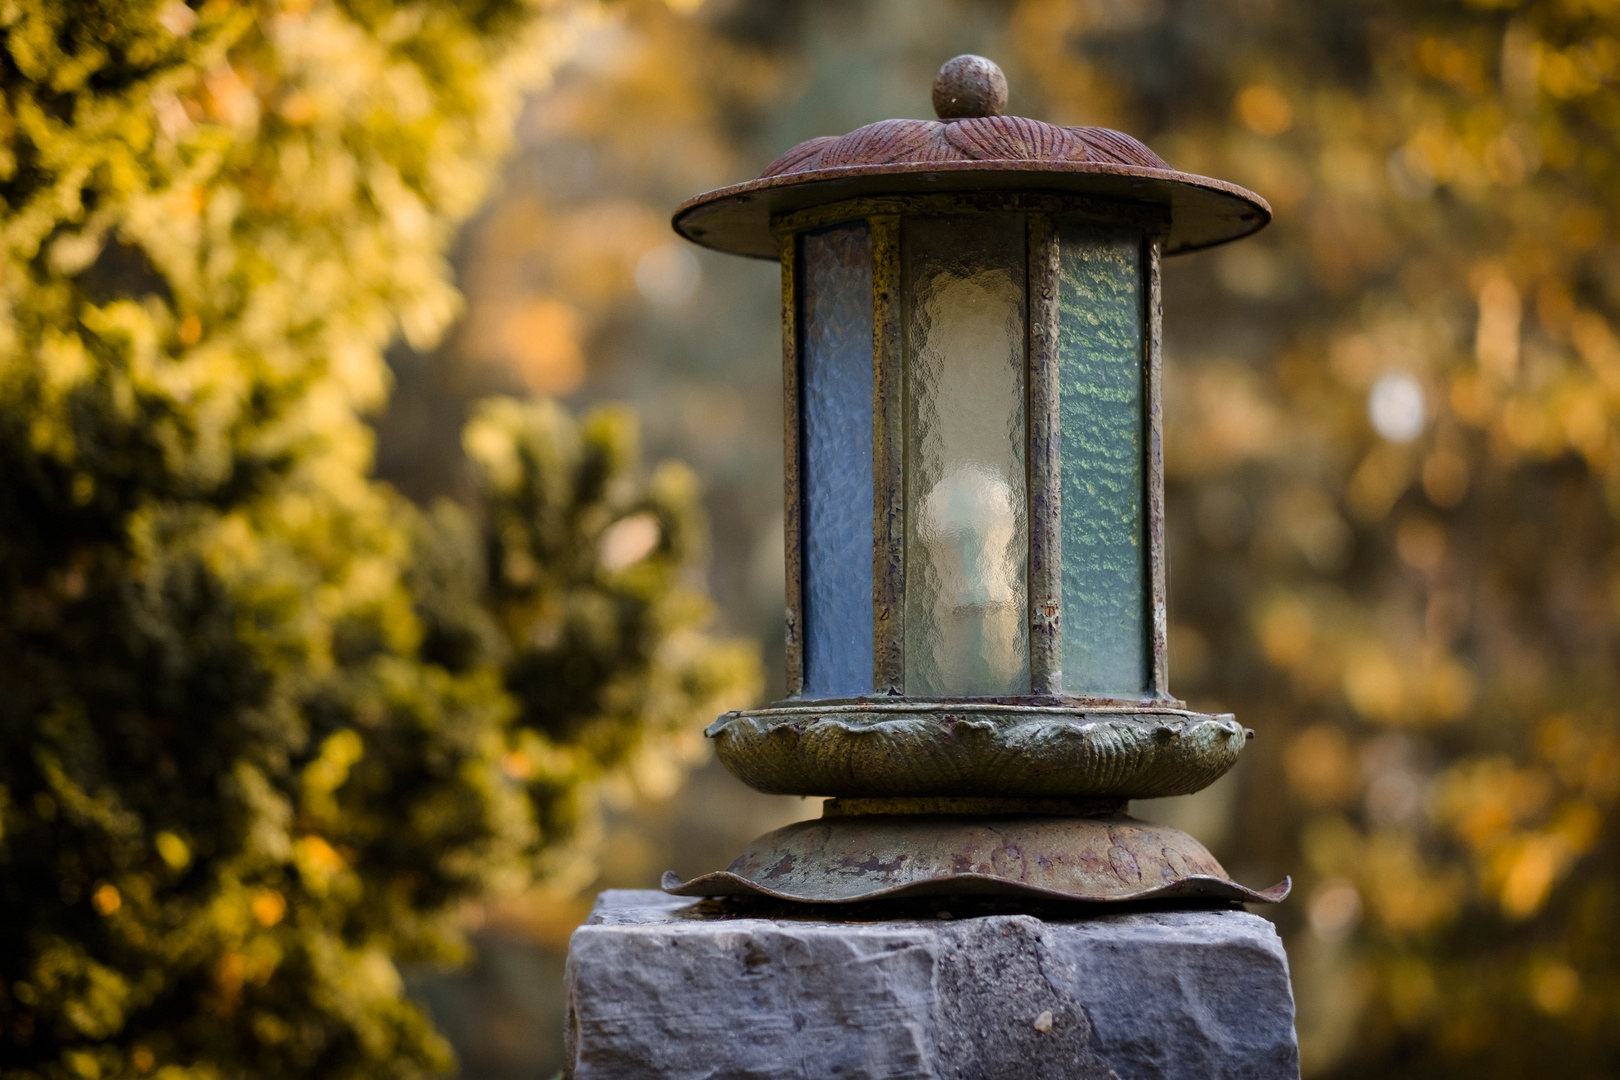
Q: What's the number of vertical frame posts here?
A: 4